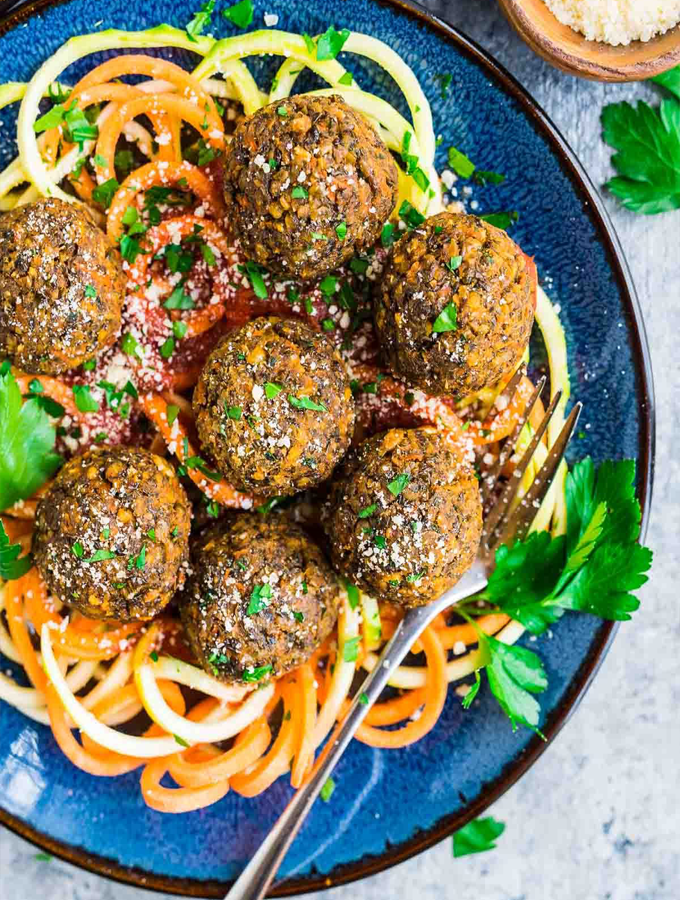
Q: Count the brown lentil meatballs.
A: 7